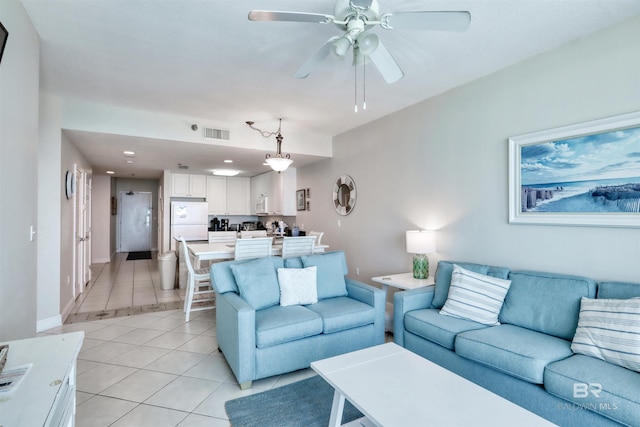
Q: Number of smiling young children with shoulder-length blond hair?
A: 0